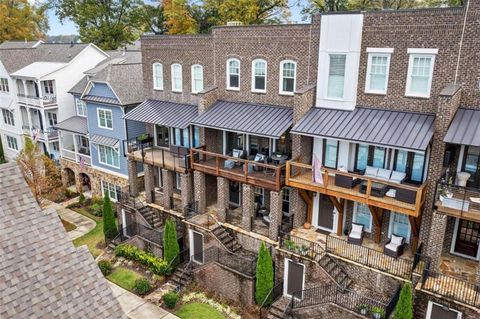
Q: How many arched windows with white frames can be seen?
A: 6